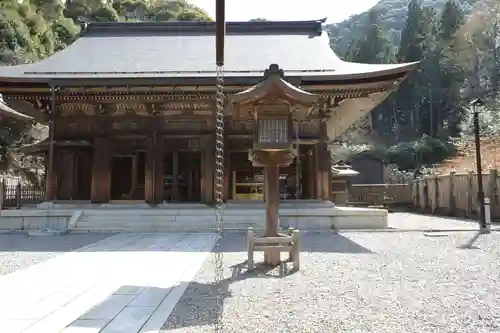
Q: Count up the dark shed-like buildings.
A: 1